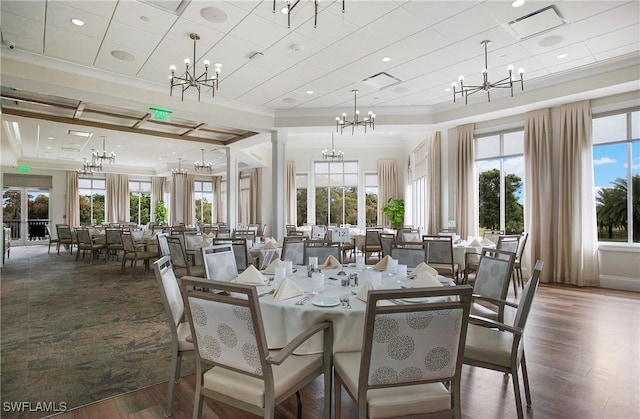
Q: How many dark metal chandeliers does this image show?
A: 10